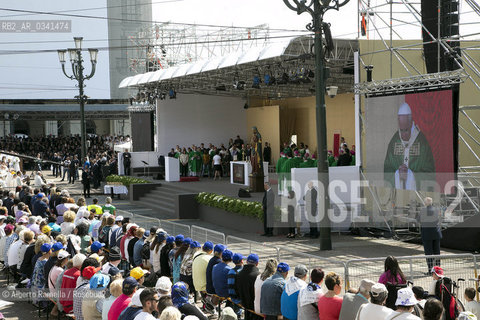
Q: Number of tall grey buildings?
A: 1